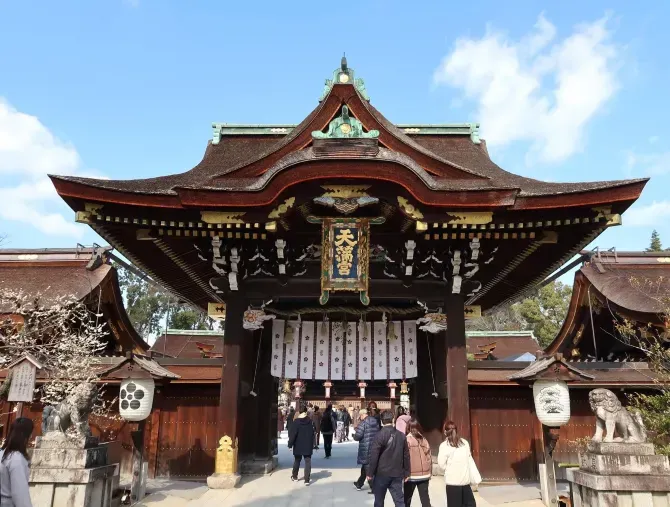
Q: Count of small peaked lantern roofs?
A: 2